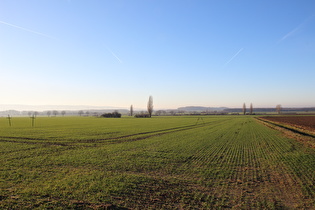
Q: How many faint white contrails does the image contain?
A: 4